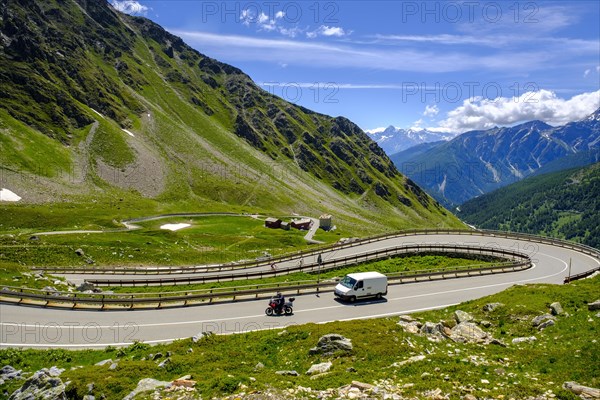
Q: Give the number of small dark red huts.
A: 2